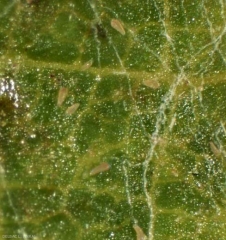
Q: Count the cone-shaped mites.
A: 8